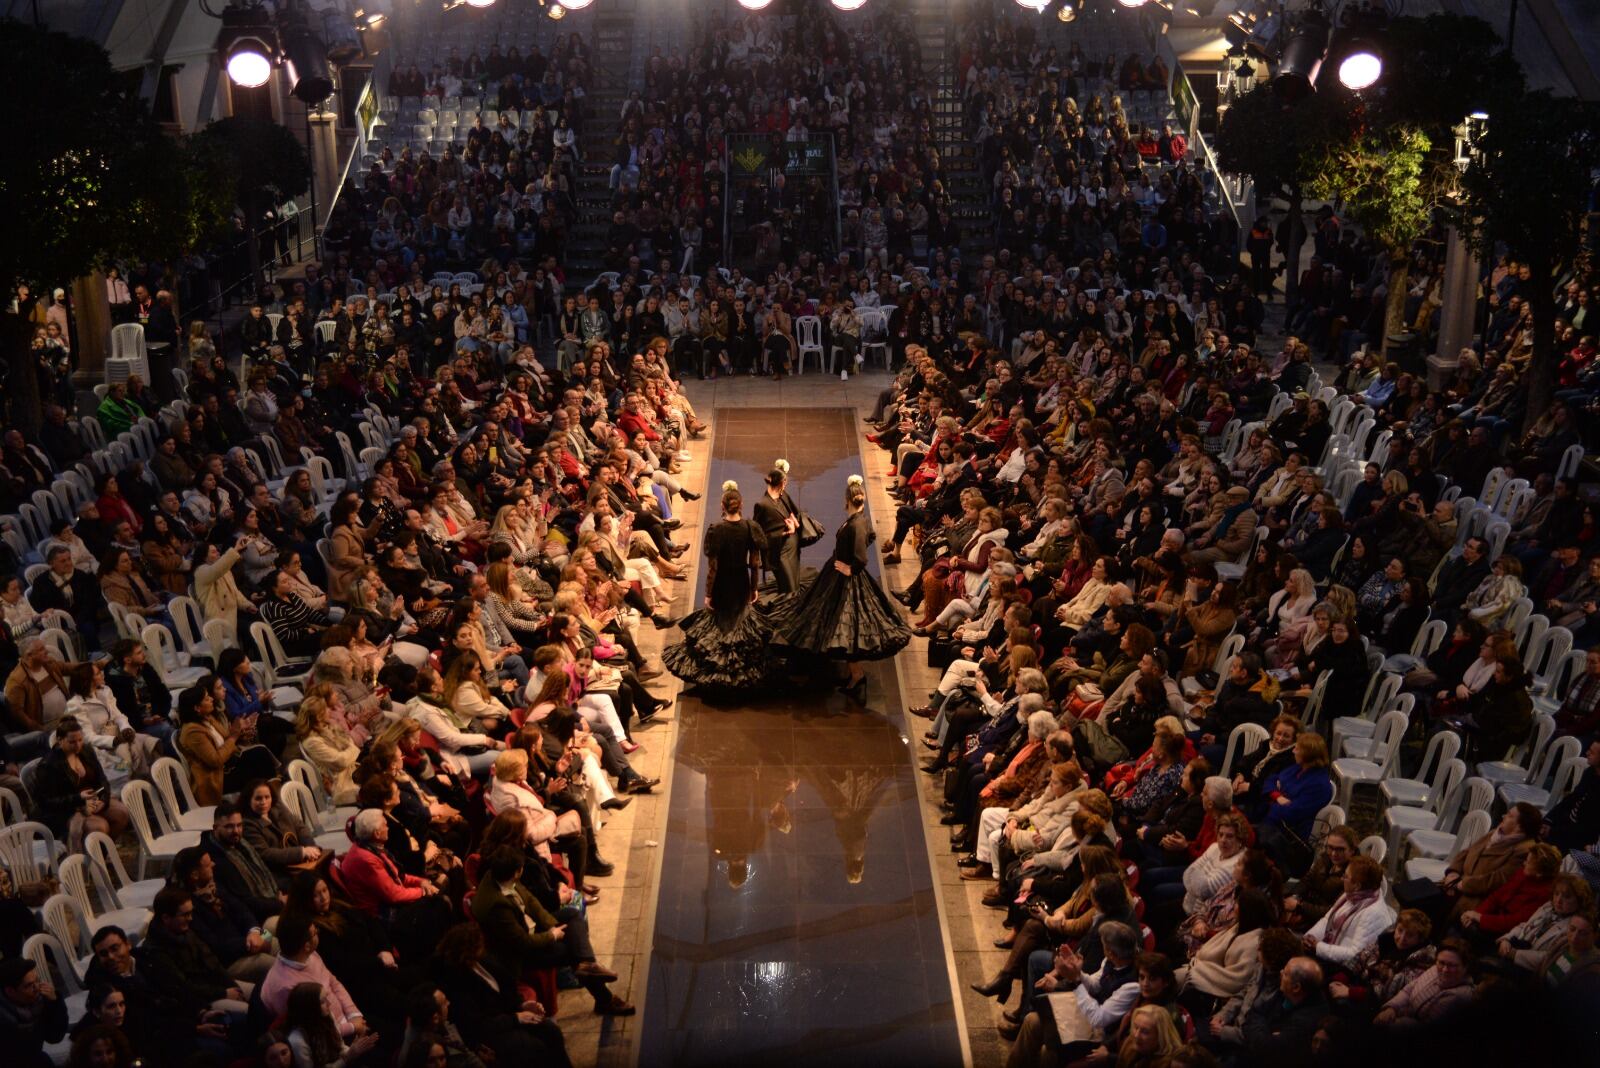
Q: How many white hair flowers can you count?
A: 3